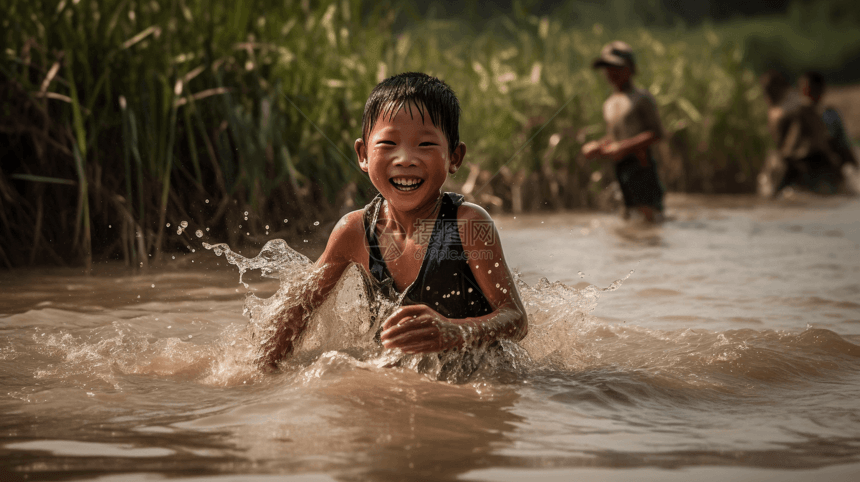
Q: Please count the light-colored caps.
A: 1